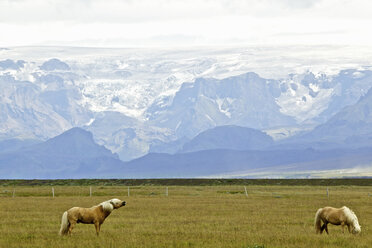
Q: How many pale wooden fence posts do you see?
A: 7